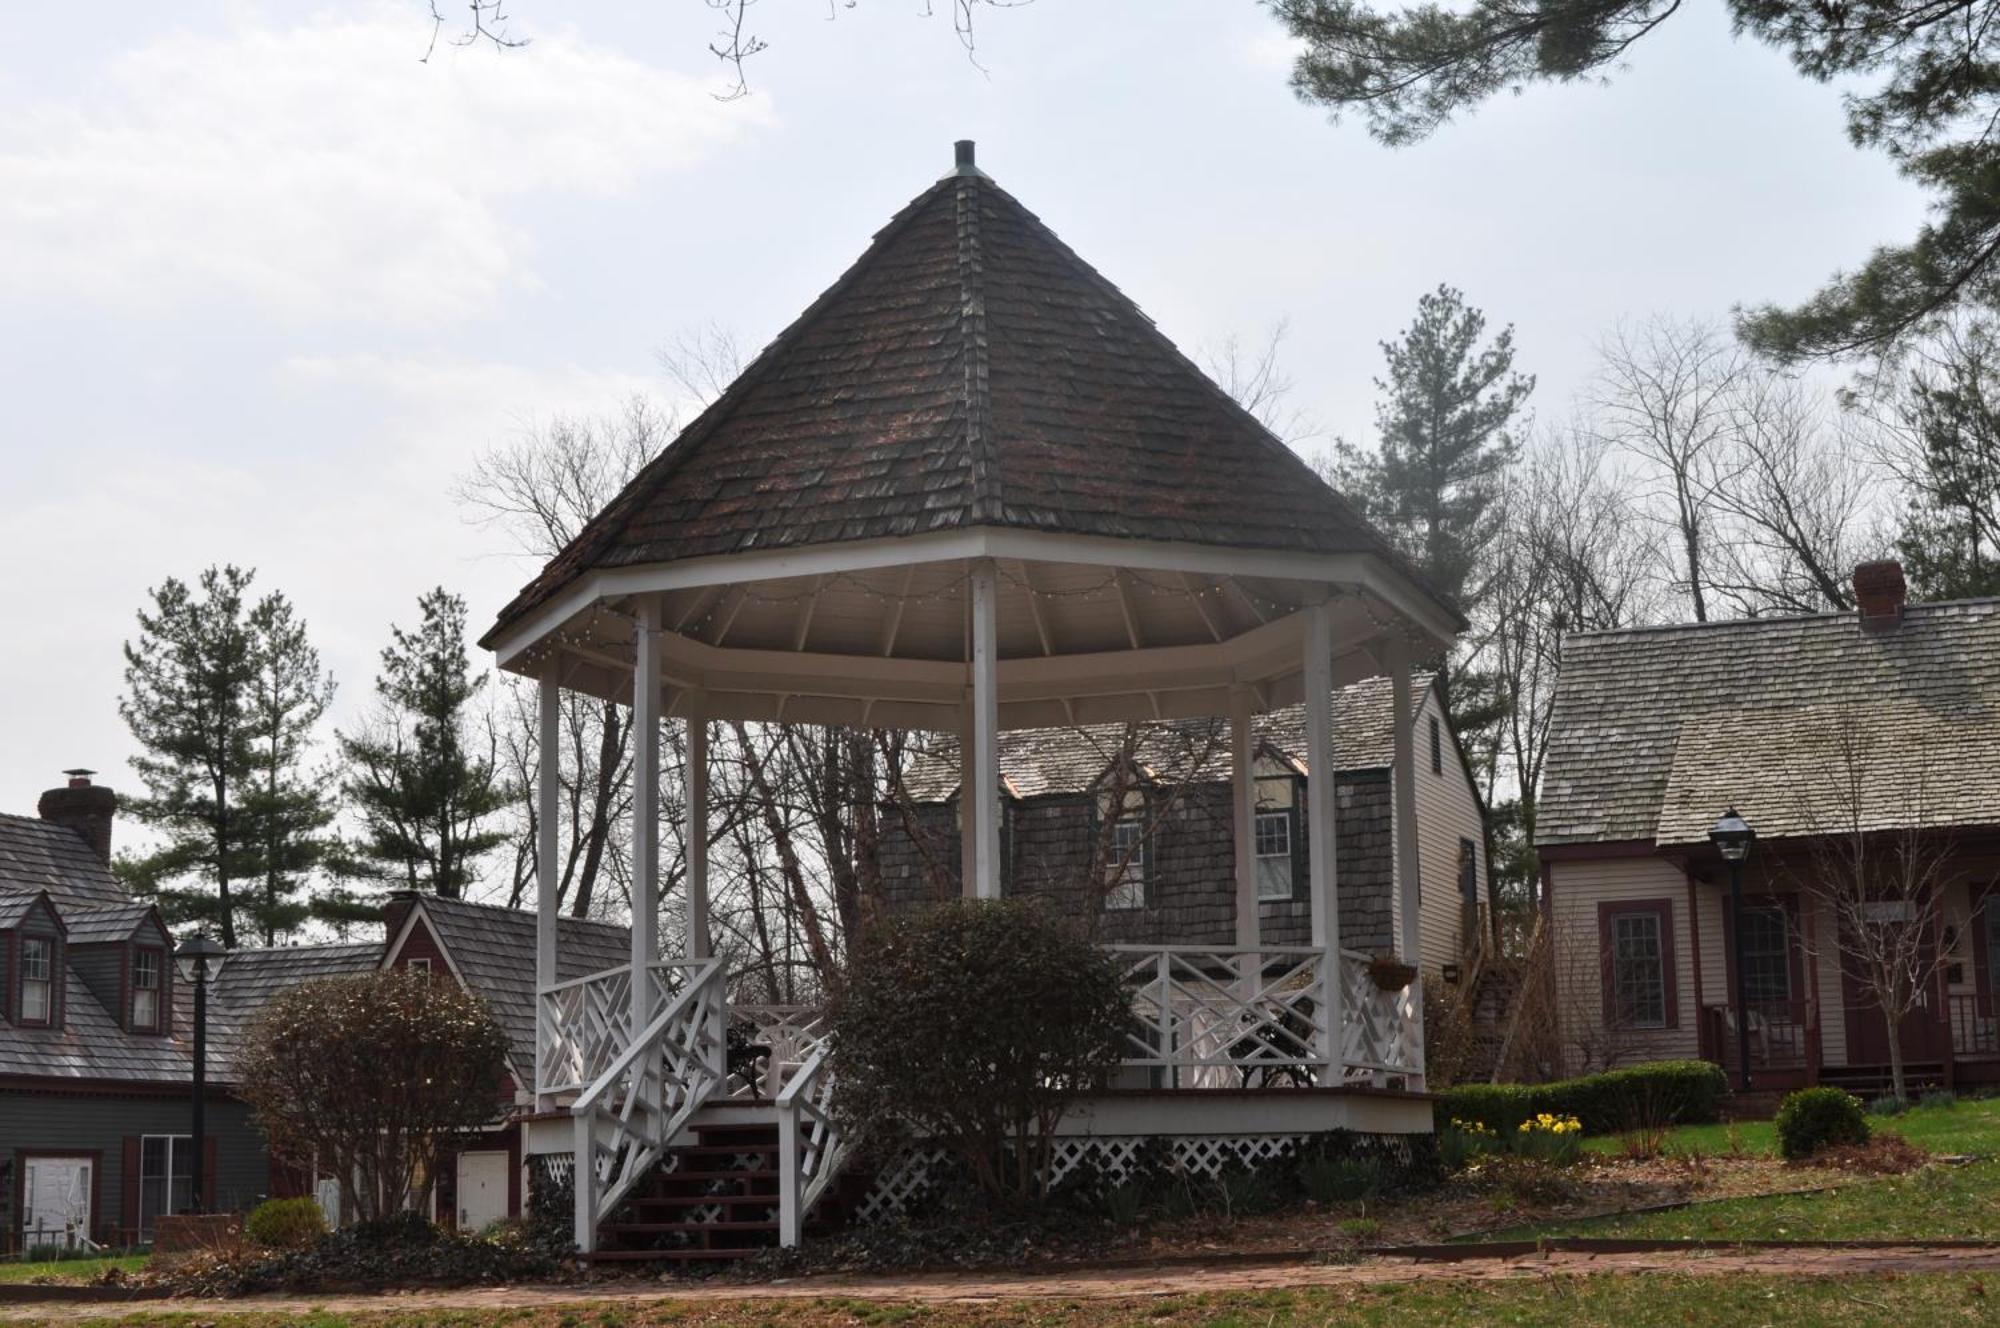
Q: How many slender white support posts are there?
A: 8